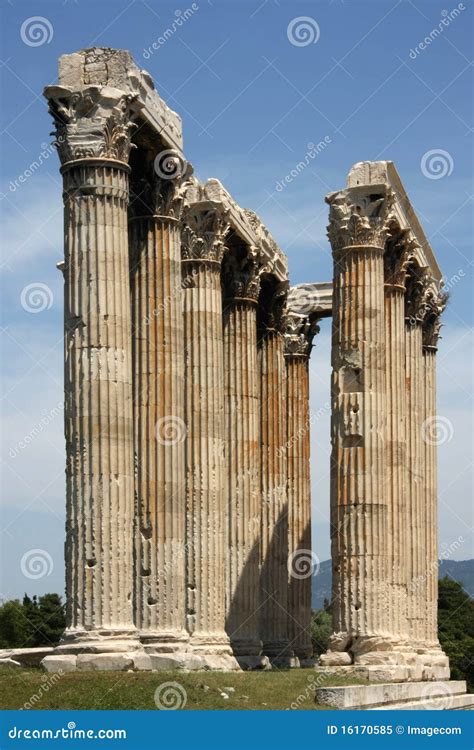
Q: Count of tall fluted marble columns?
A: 10